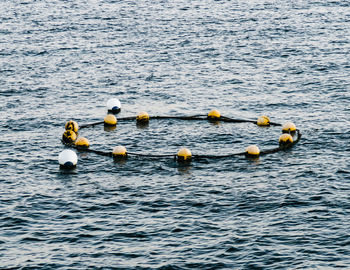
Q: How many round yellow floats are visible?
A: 12